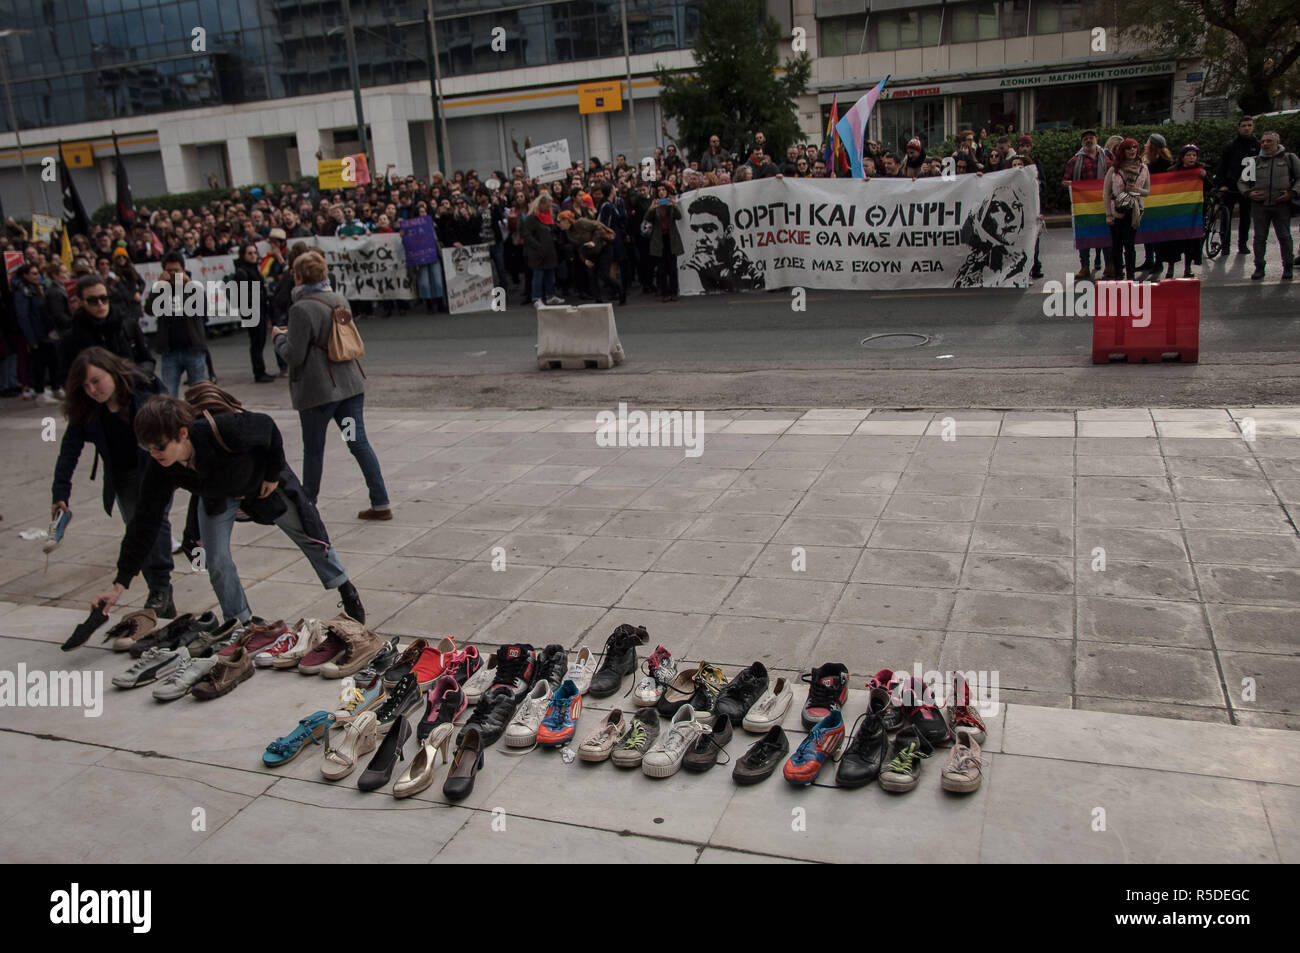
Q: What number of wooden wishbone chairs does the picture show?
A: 0